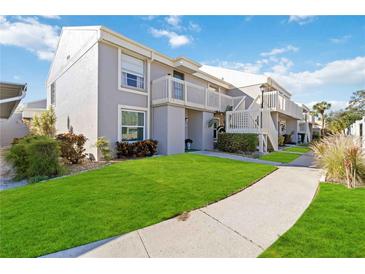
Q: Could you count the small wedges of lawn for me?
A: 2